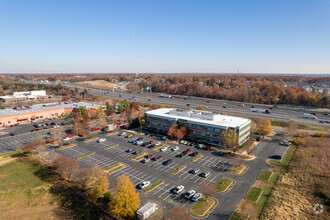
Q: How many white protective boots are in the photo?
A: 0